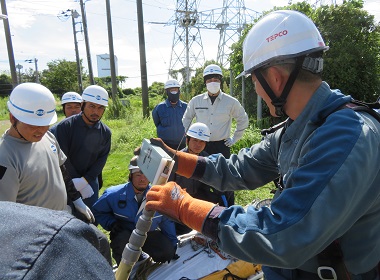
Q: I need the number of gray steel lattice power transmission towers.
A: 2